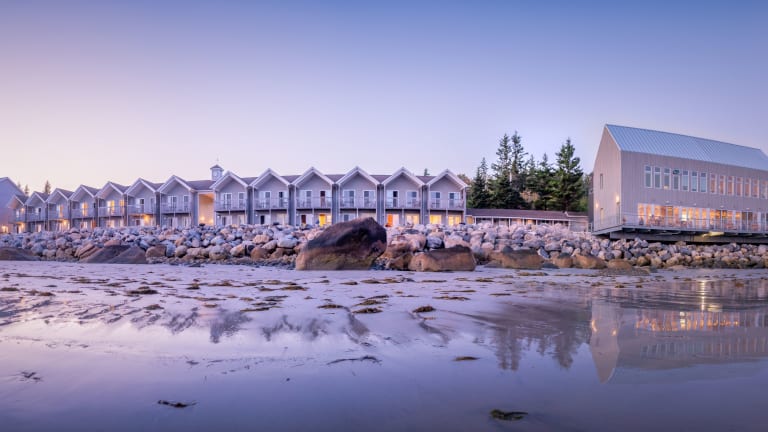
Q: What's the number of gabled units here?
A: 13